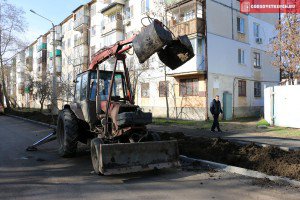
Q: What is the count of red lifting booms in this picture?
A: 1